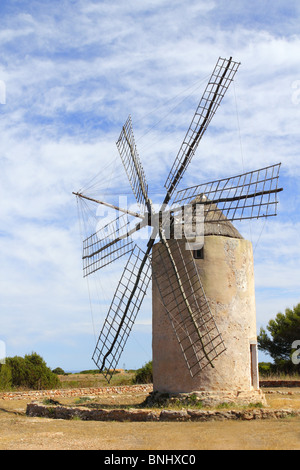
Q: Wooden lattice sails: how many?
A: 6